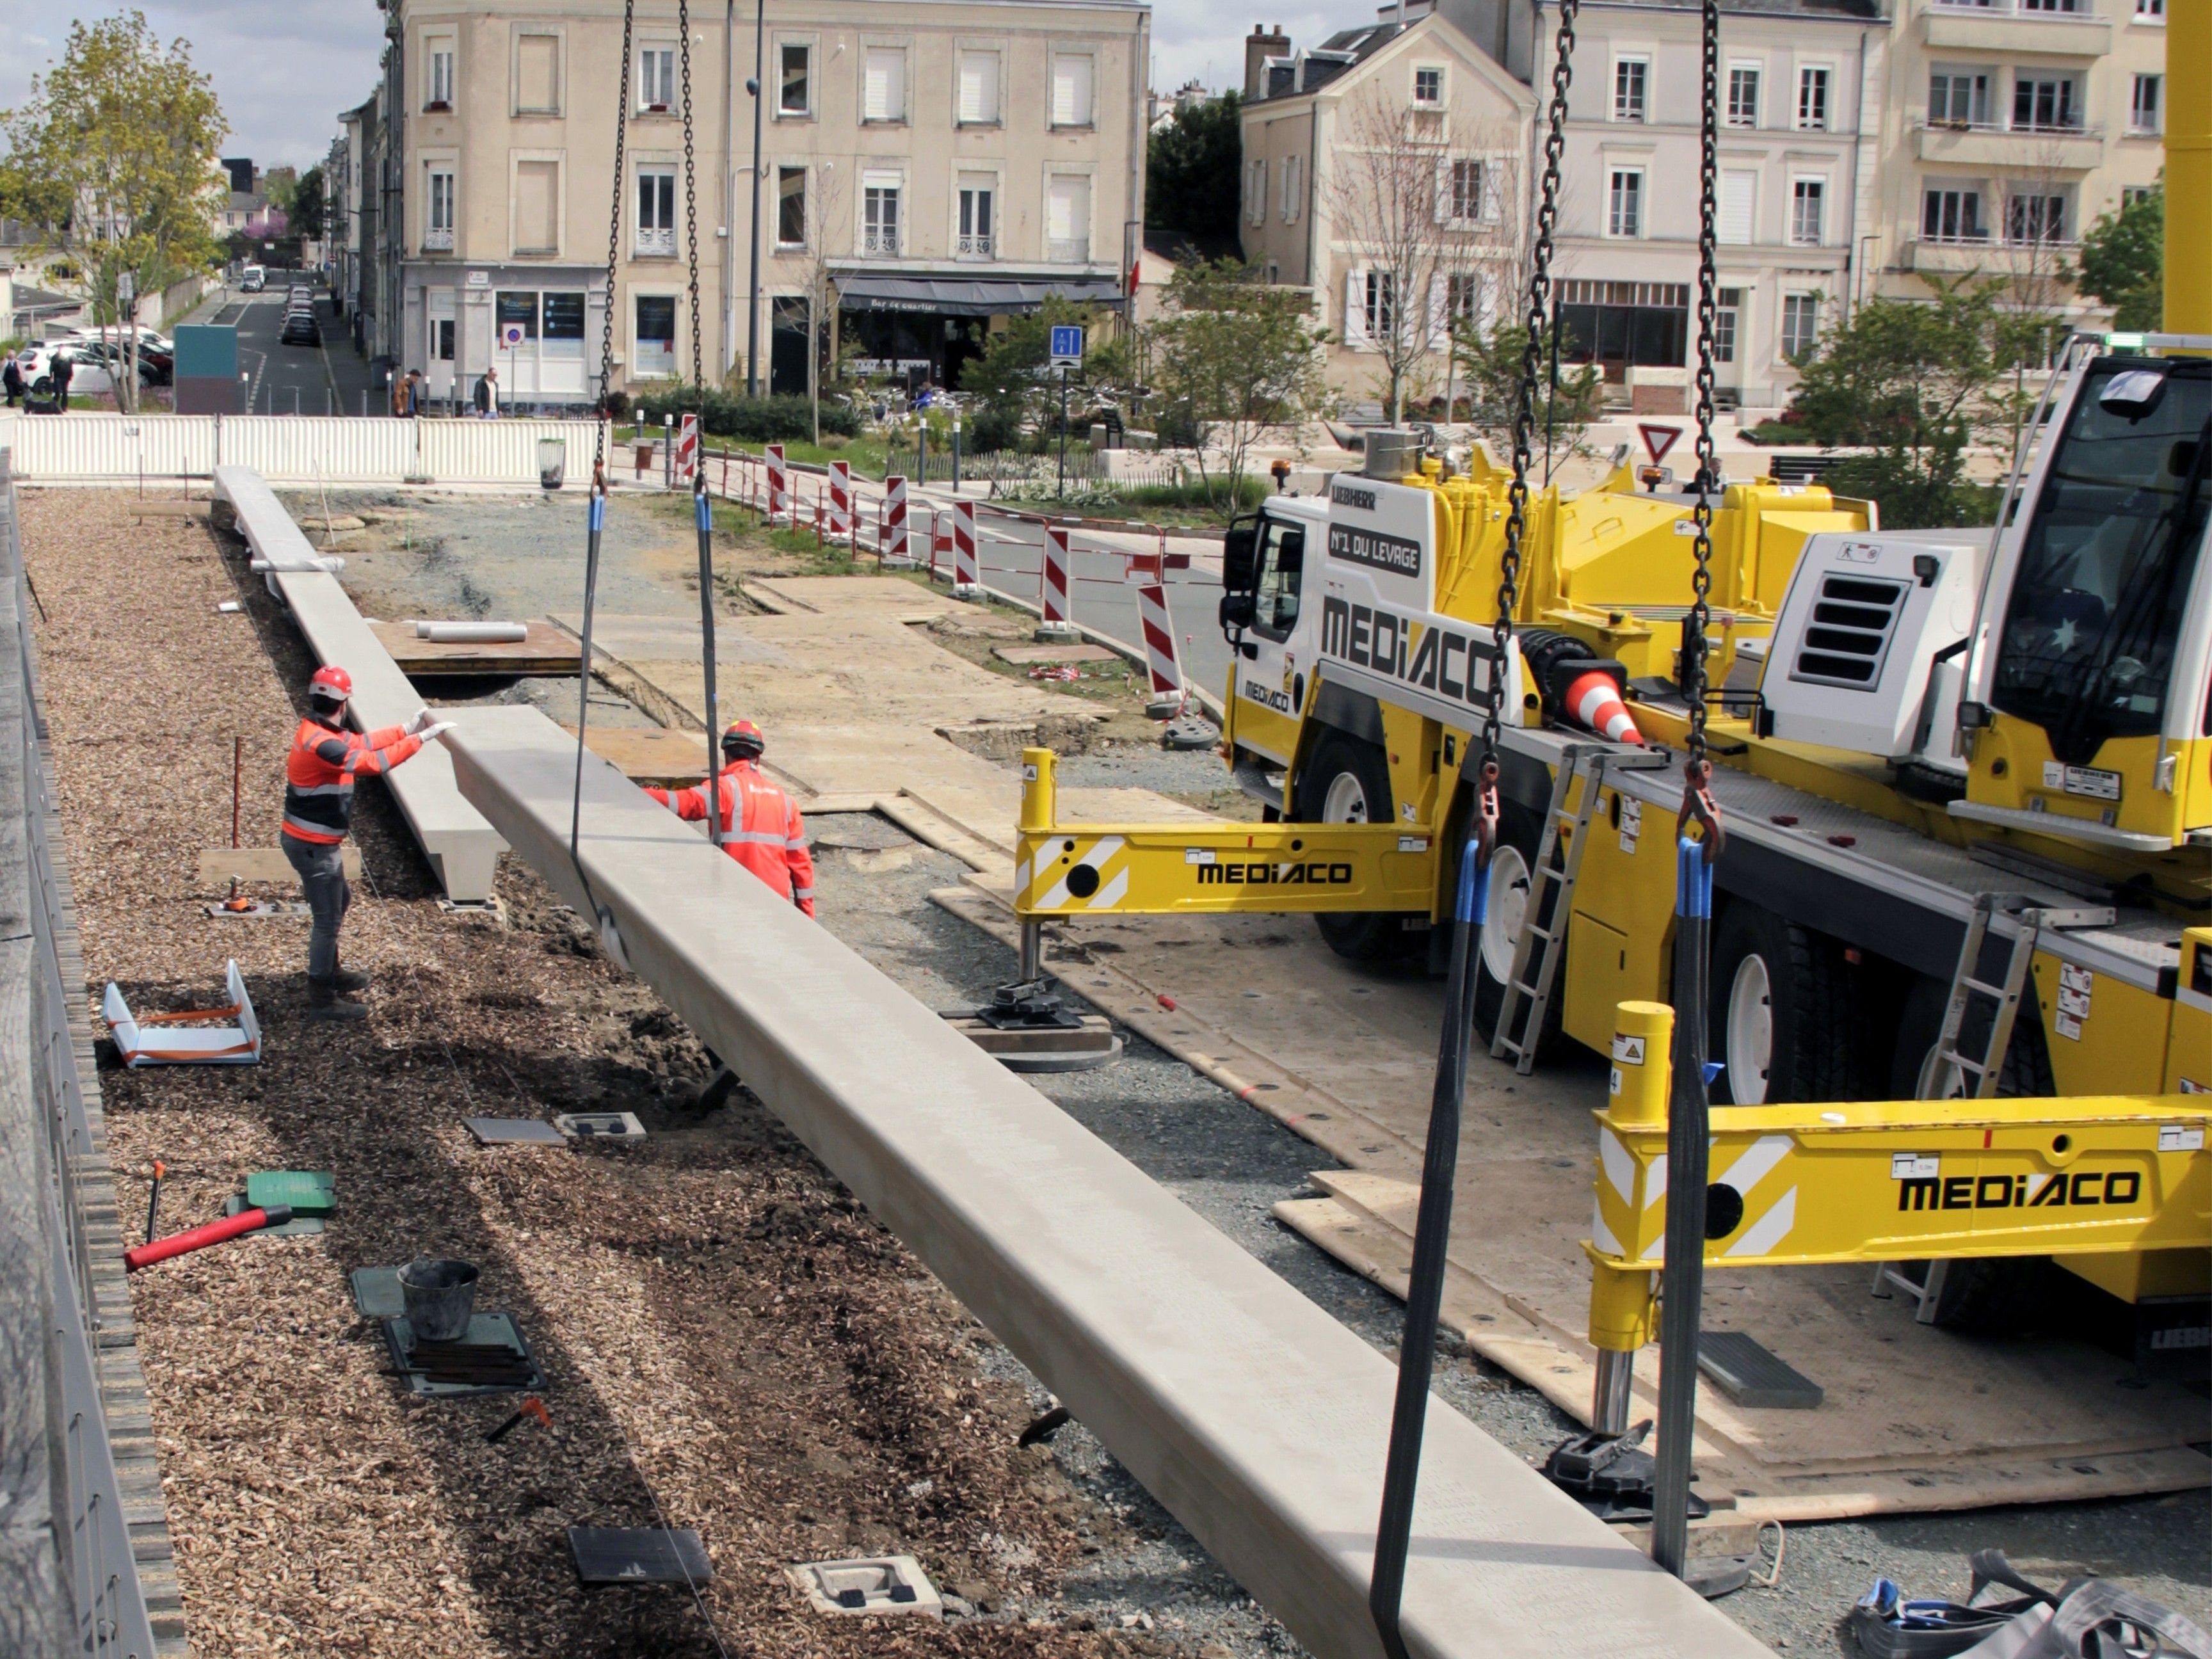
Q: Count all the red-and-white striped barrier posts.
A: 7